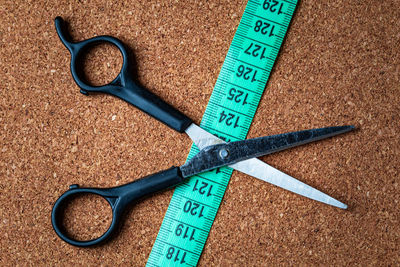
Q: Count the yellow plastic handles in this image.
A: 0